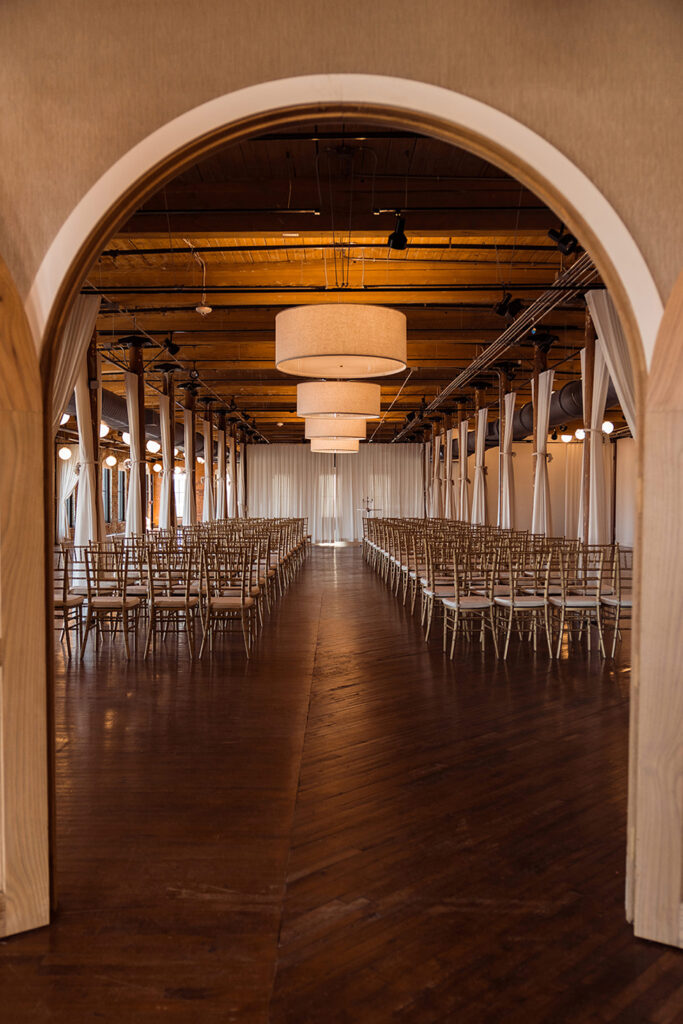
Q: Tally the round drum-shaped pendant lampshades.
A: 4